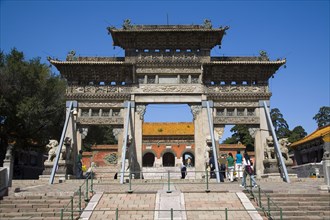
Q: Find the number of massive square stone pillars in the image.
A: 4